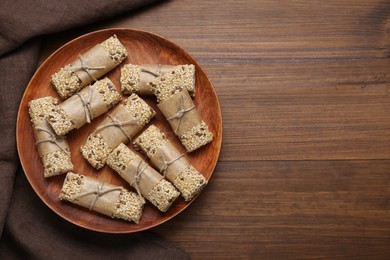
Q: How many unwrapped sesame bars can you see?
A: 0